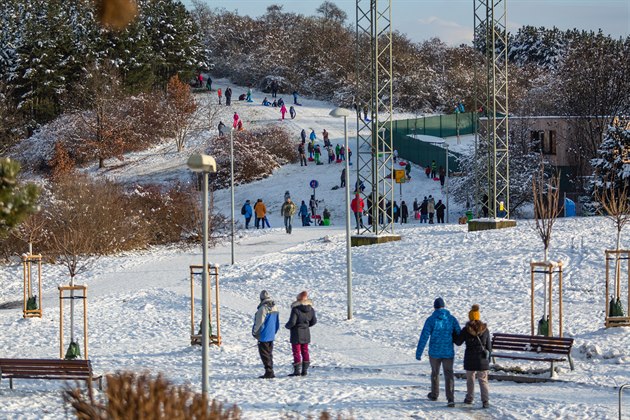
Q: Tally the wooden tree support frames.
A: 5